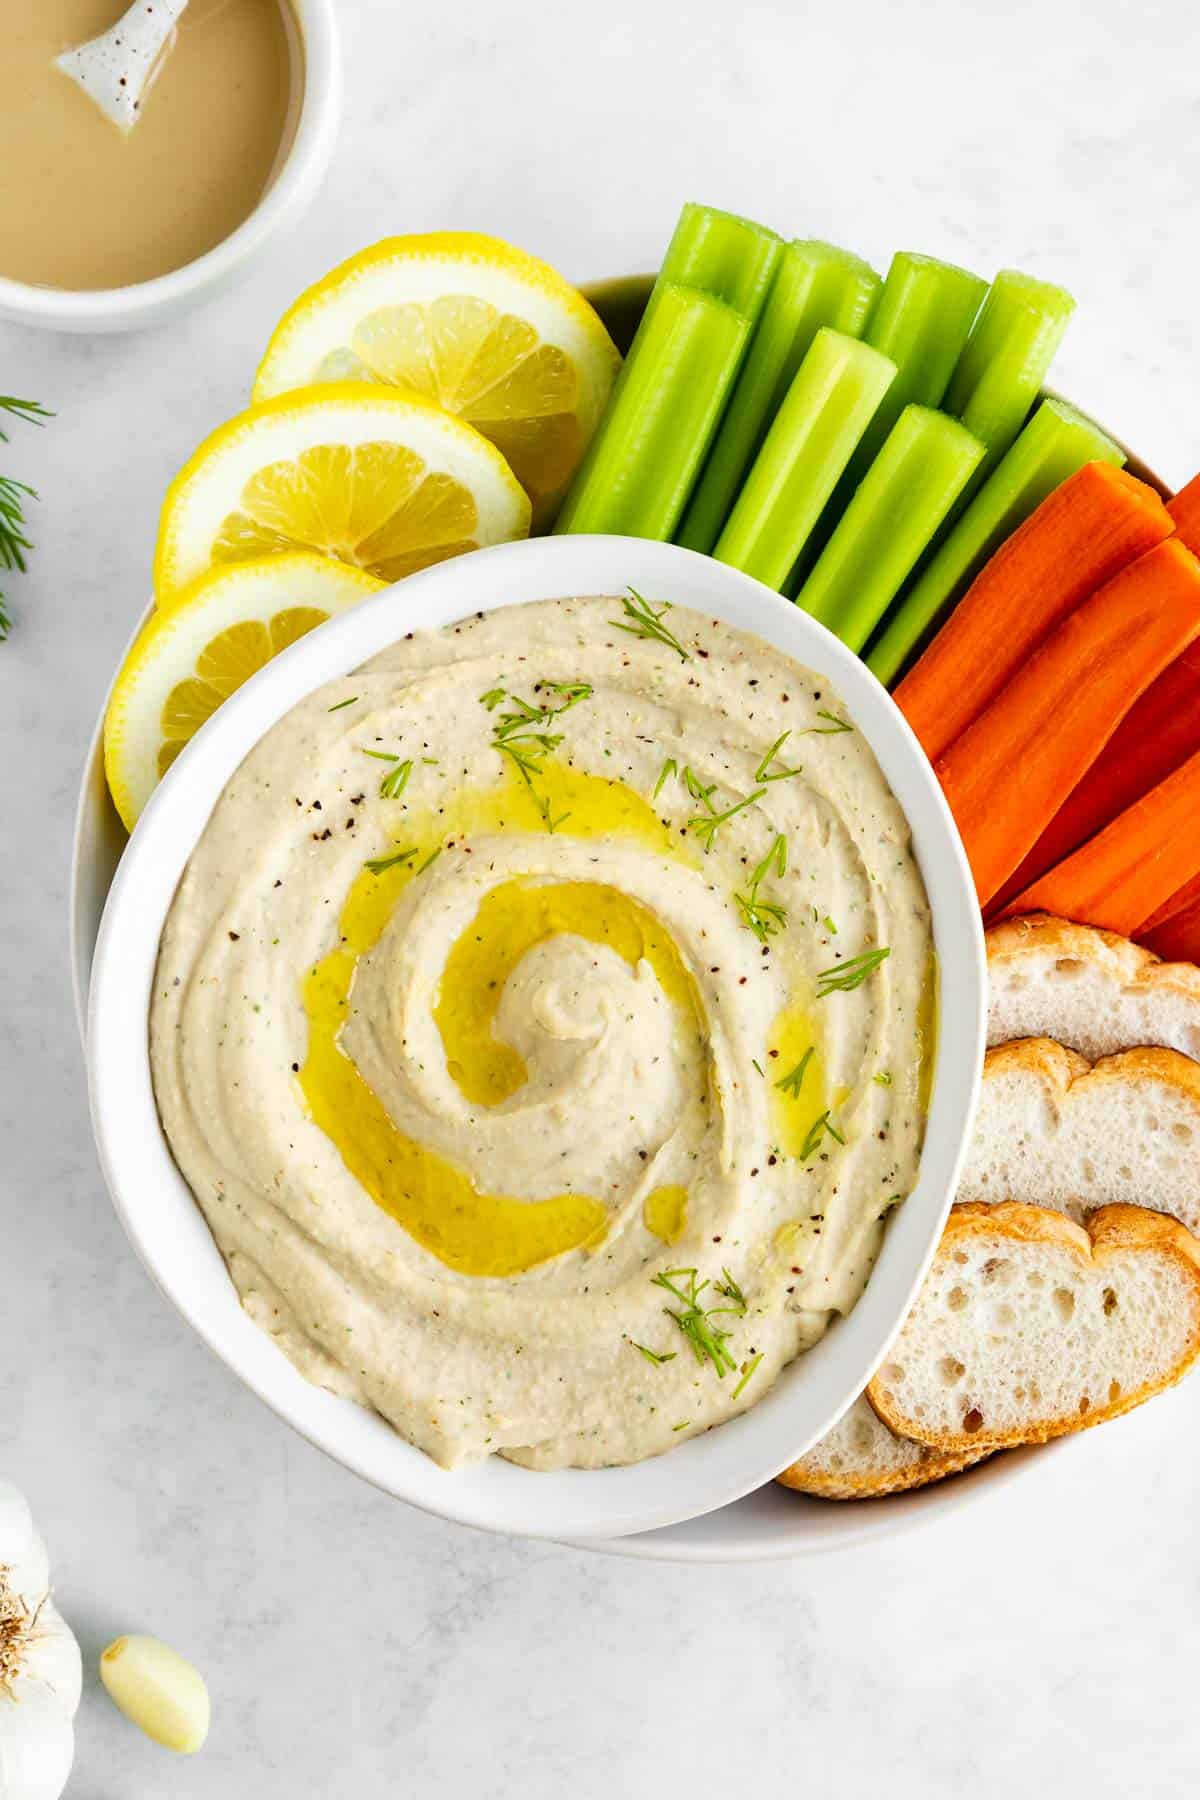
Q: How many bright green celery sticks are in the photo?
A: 8